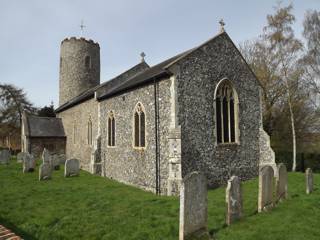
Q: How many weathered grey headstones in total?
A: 12